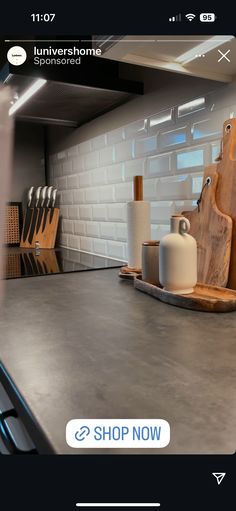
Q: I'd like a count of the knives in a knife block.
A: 5